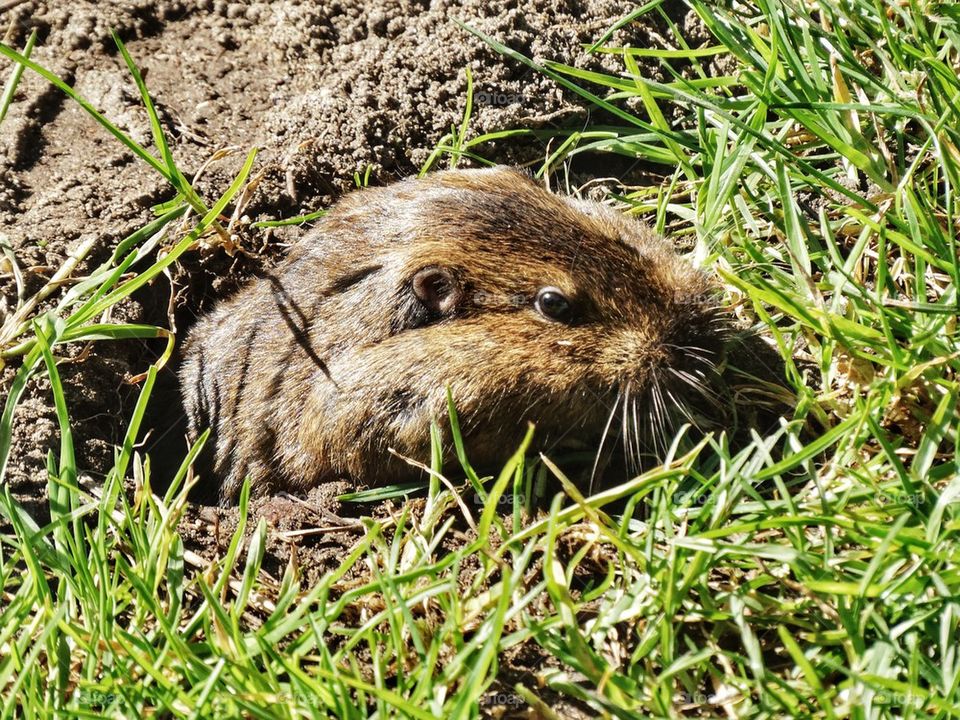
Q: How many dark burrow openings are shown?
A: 1